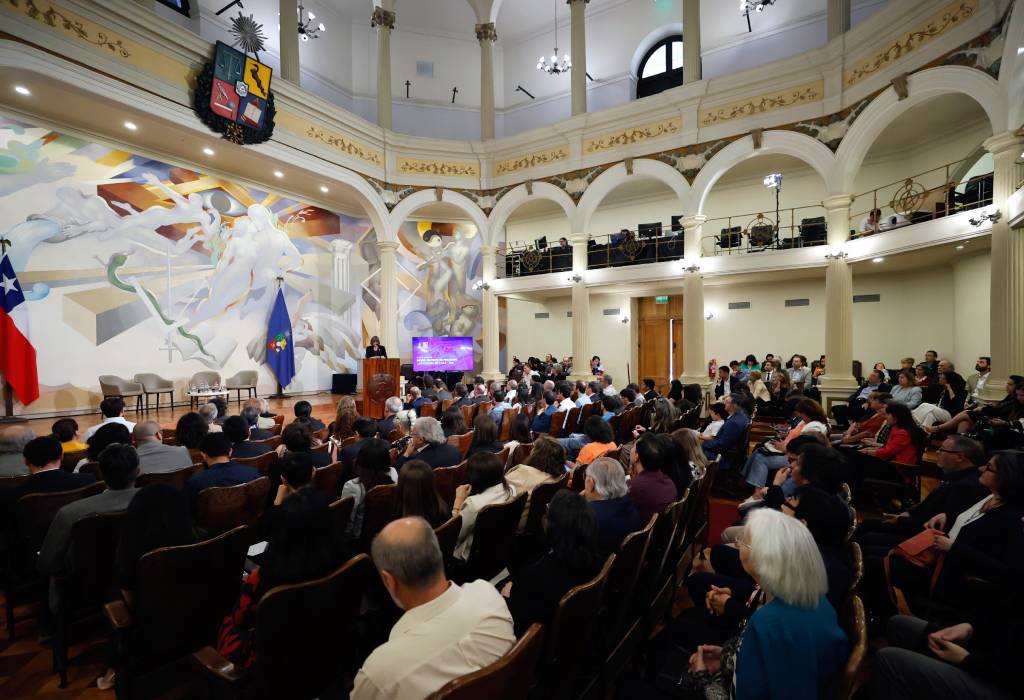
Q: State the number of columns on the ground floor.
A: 6